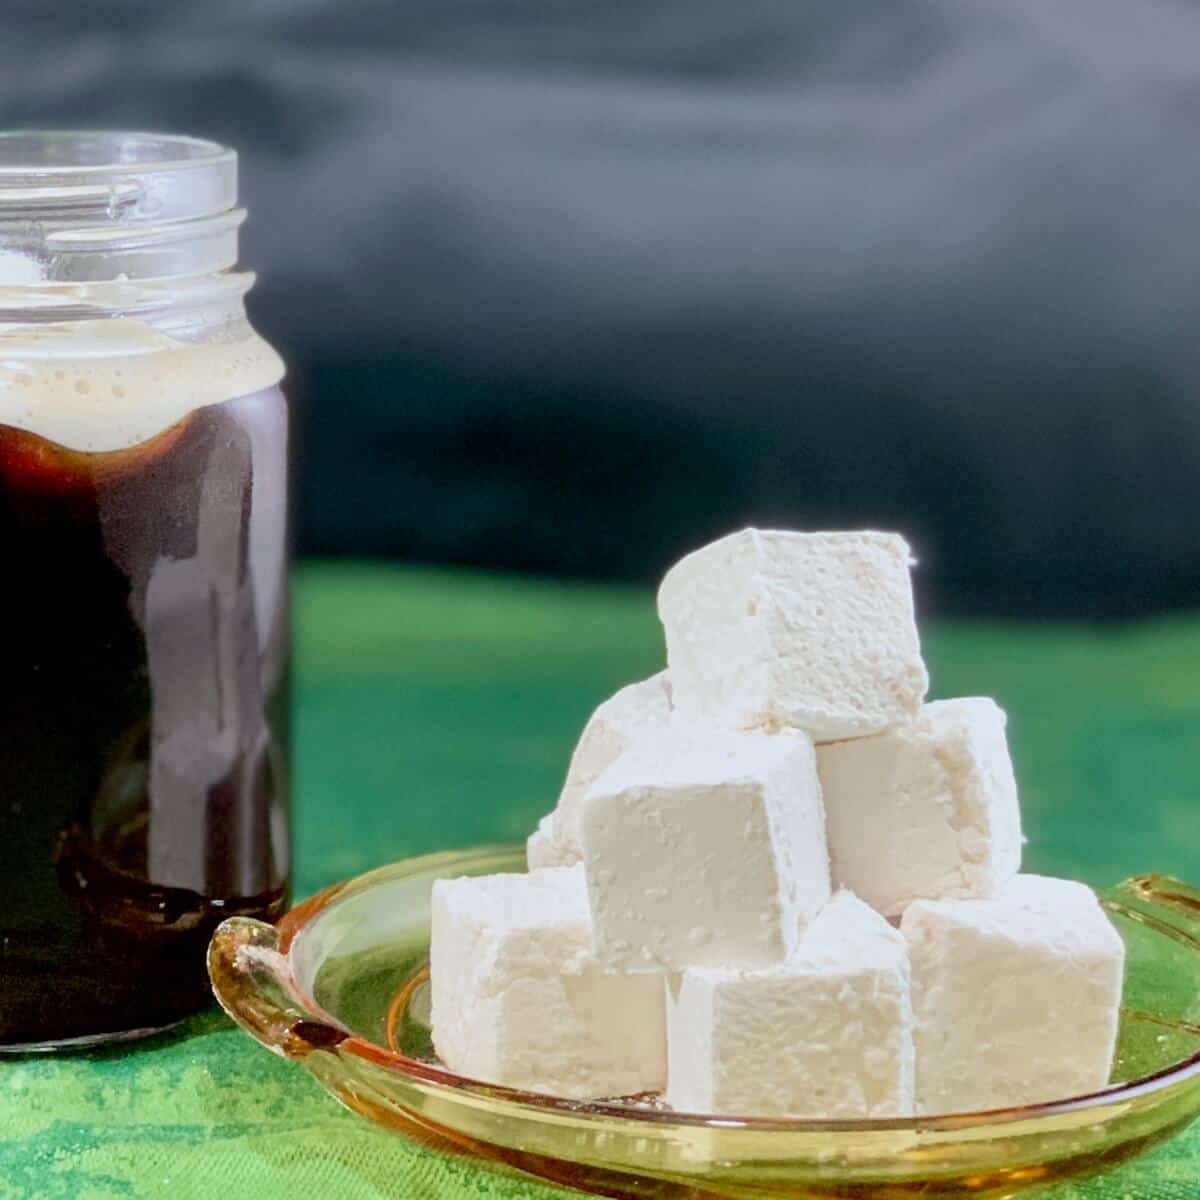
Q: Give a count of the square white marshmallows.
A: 7